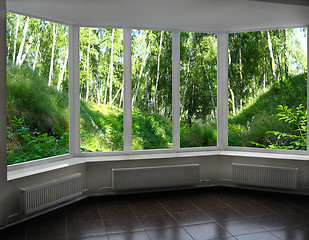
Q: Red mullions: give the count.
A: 0